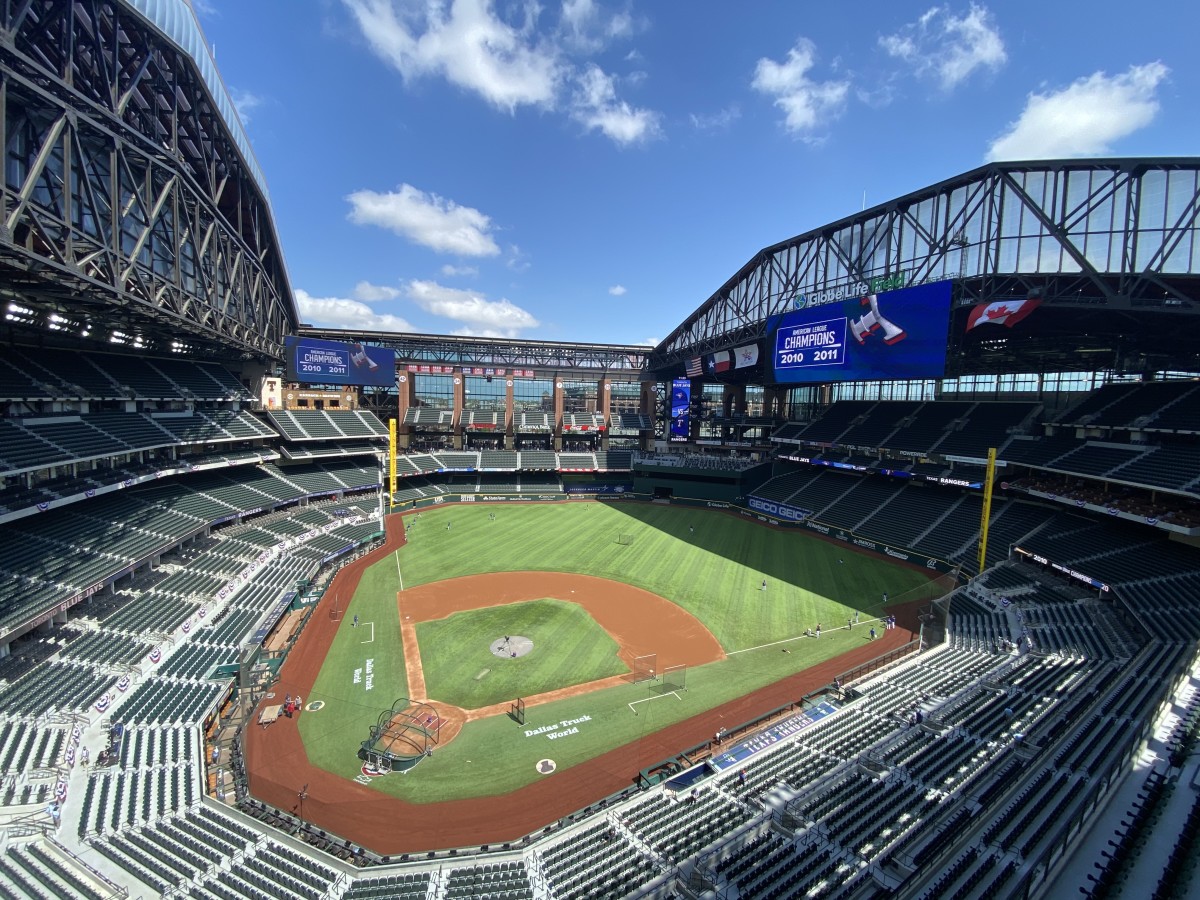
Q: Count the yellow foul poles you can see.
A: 2